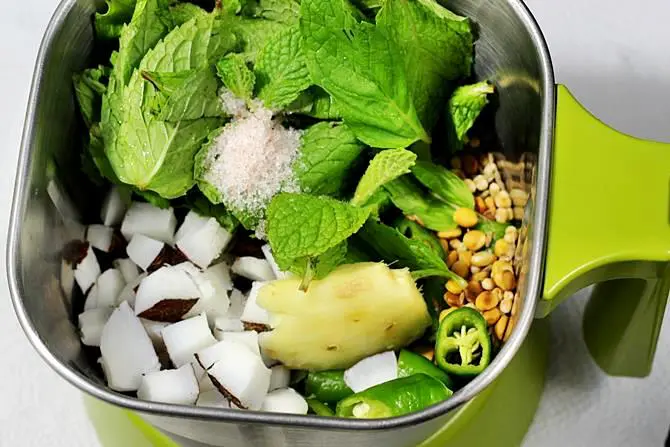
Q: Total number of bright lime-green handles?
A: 1